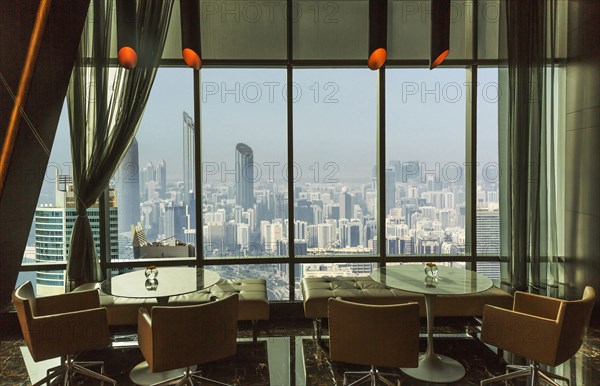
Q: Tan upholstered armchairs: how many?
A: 4